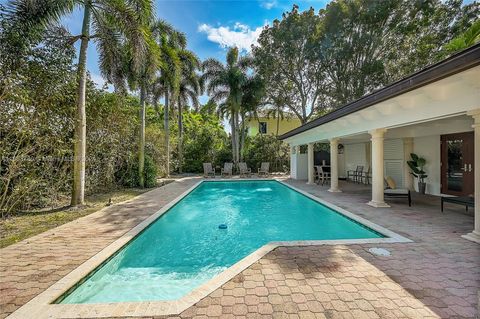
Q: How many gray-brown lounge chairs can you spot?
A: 4